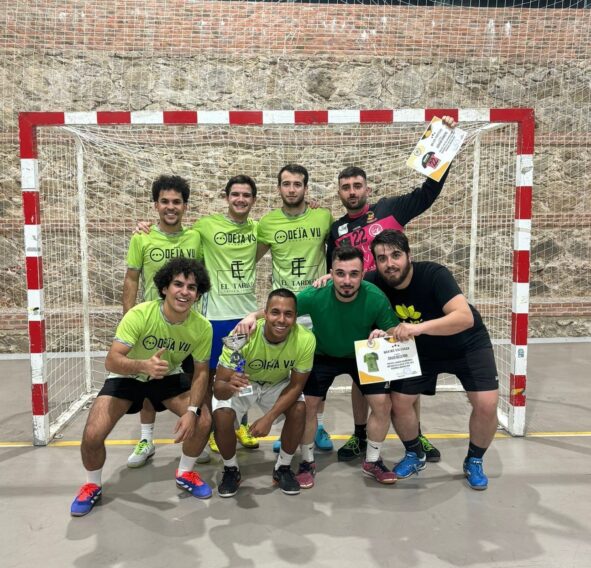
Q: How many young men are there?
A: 8